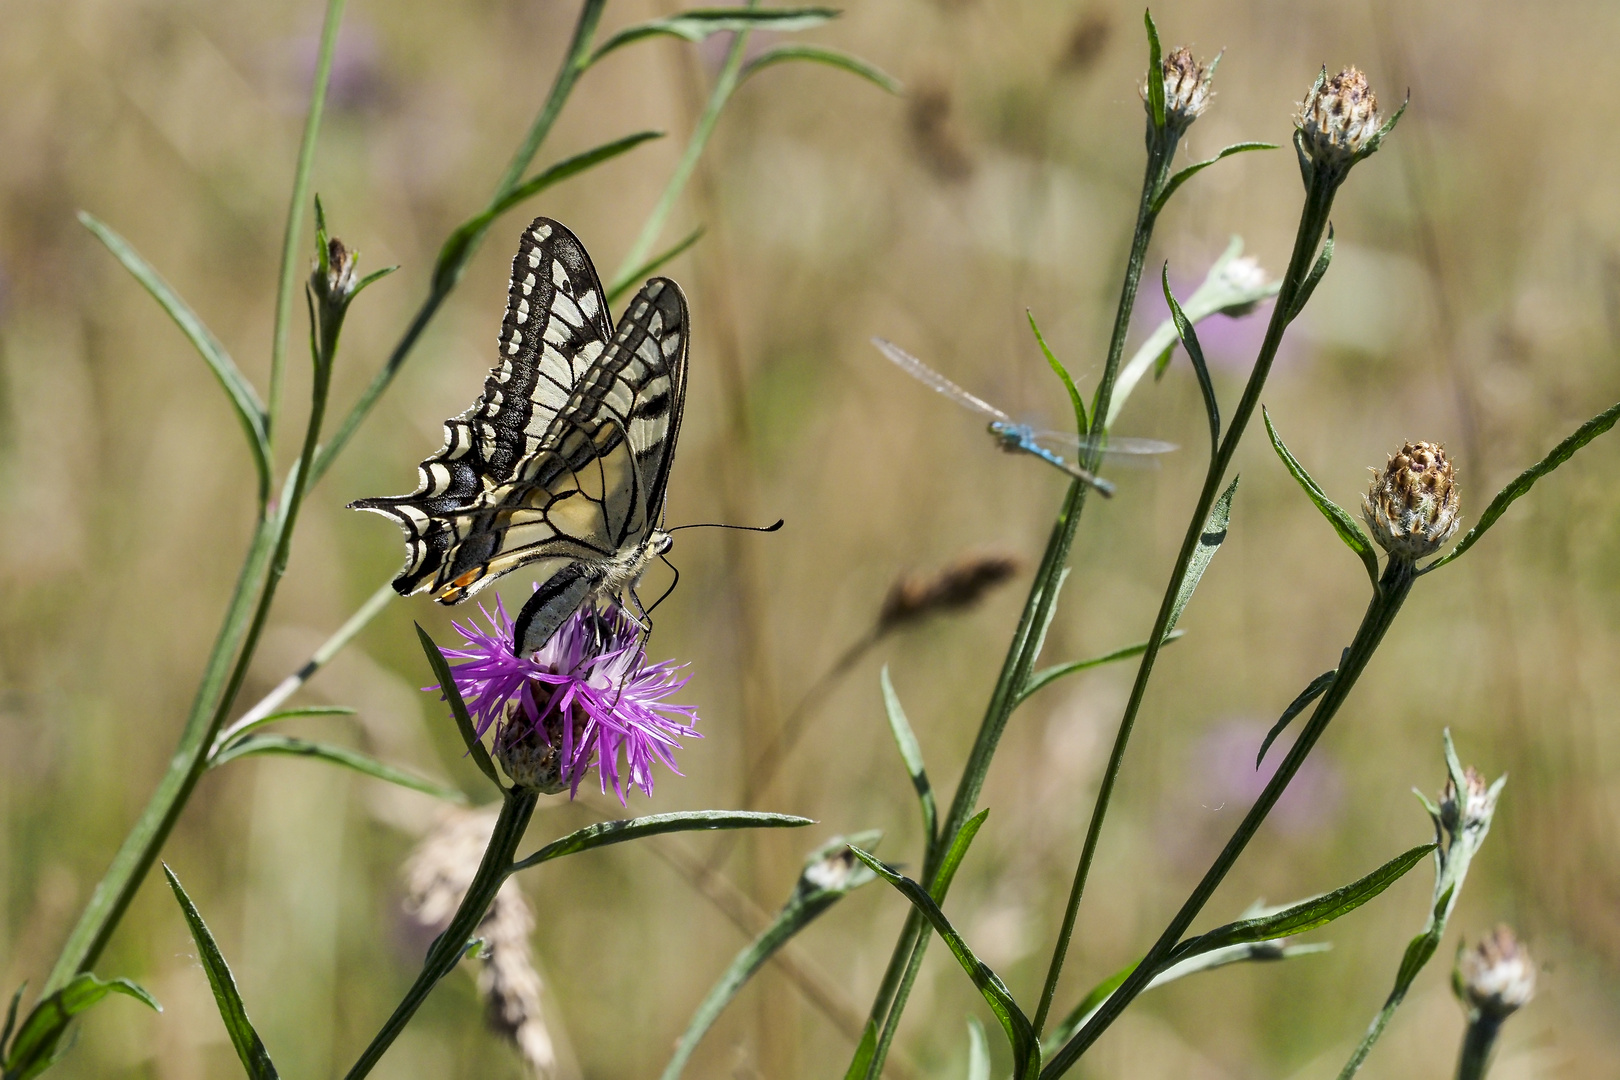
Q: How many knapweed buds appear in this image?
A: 8